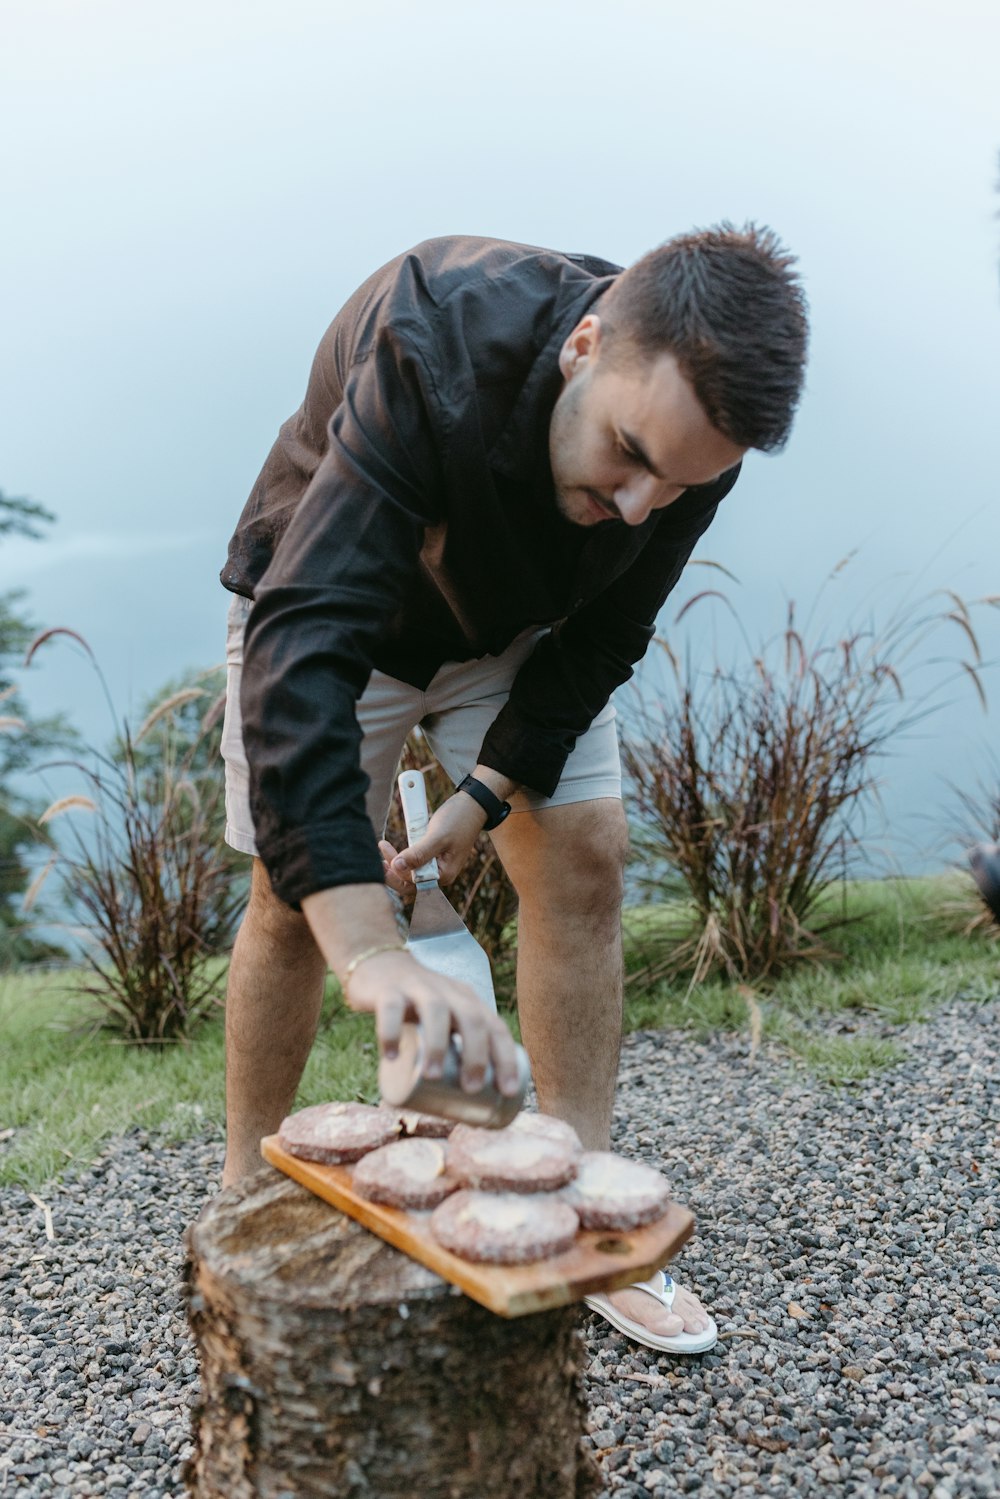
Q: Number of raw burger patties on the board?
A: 7